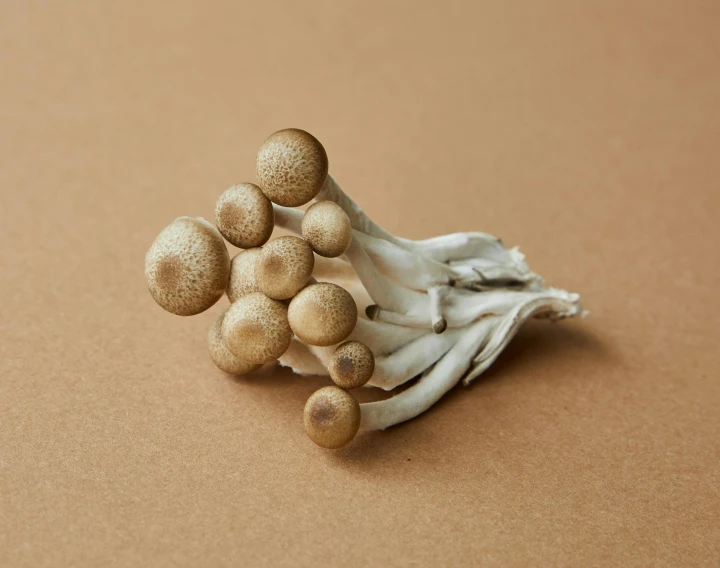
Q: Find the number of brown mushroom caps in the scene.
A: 11